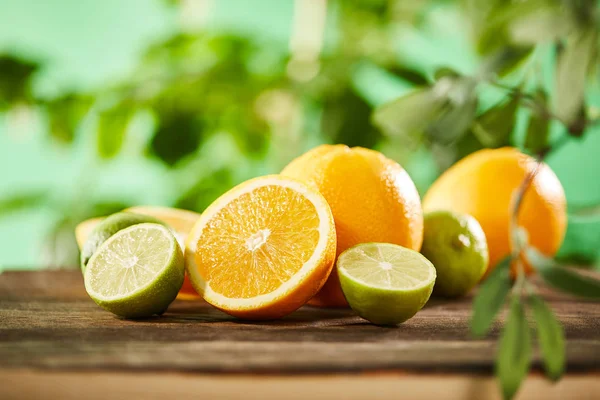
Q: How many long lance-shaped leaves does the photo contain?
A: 4